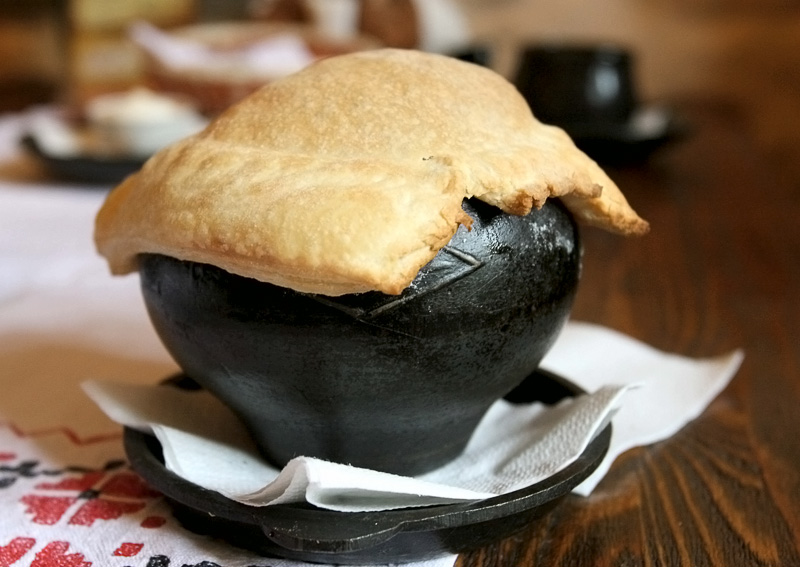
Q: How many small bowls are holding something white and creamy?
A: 1